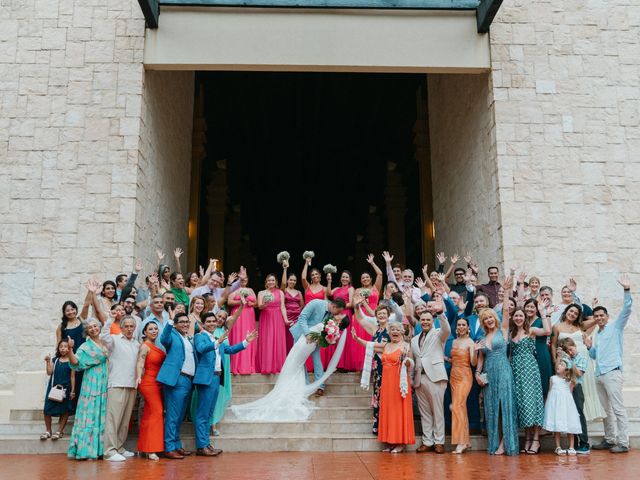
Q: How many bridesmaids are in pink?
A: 6